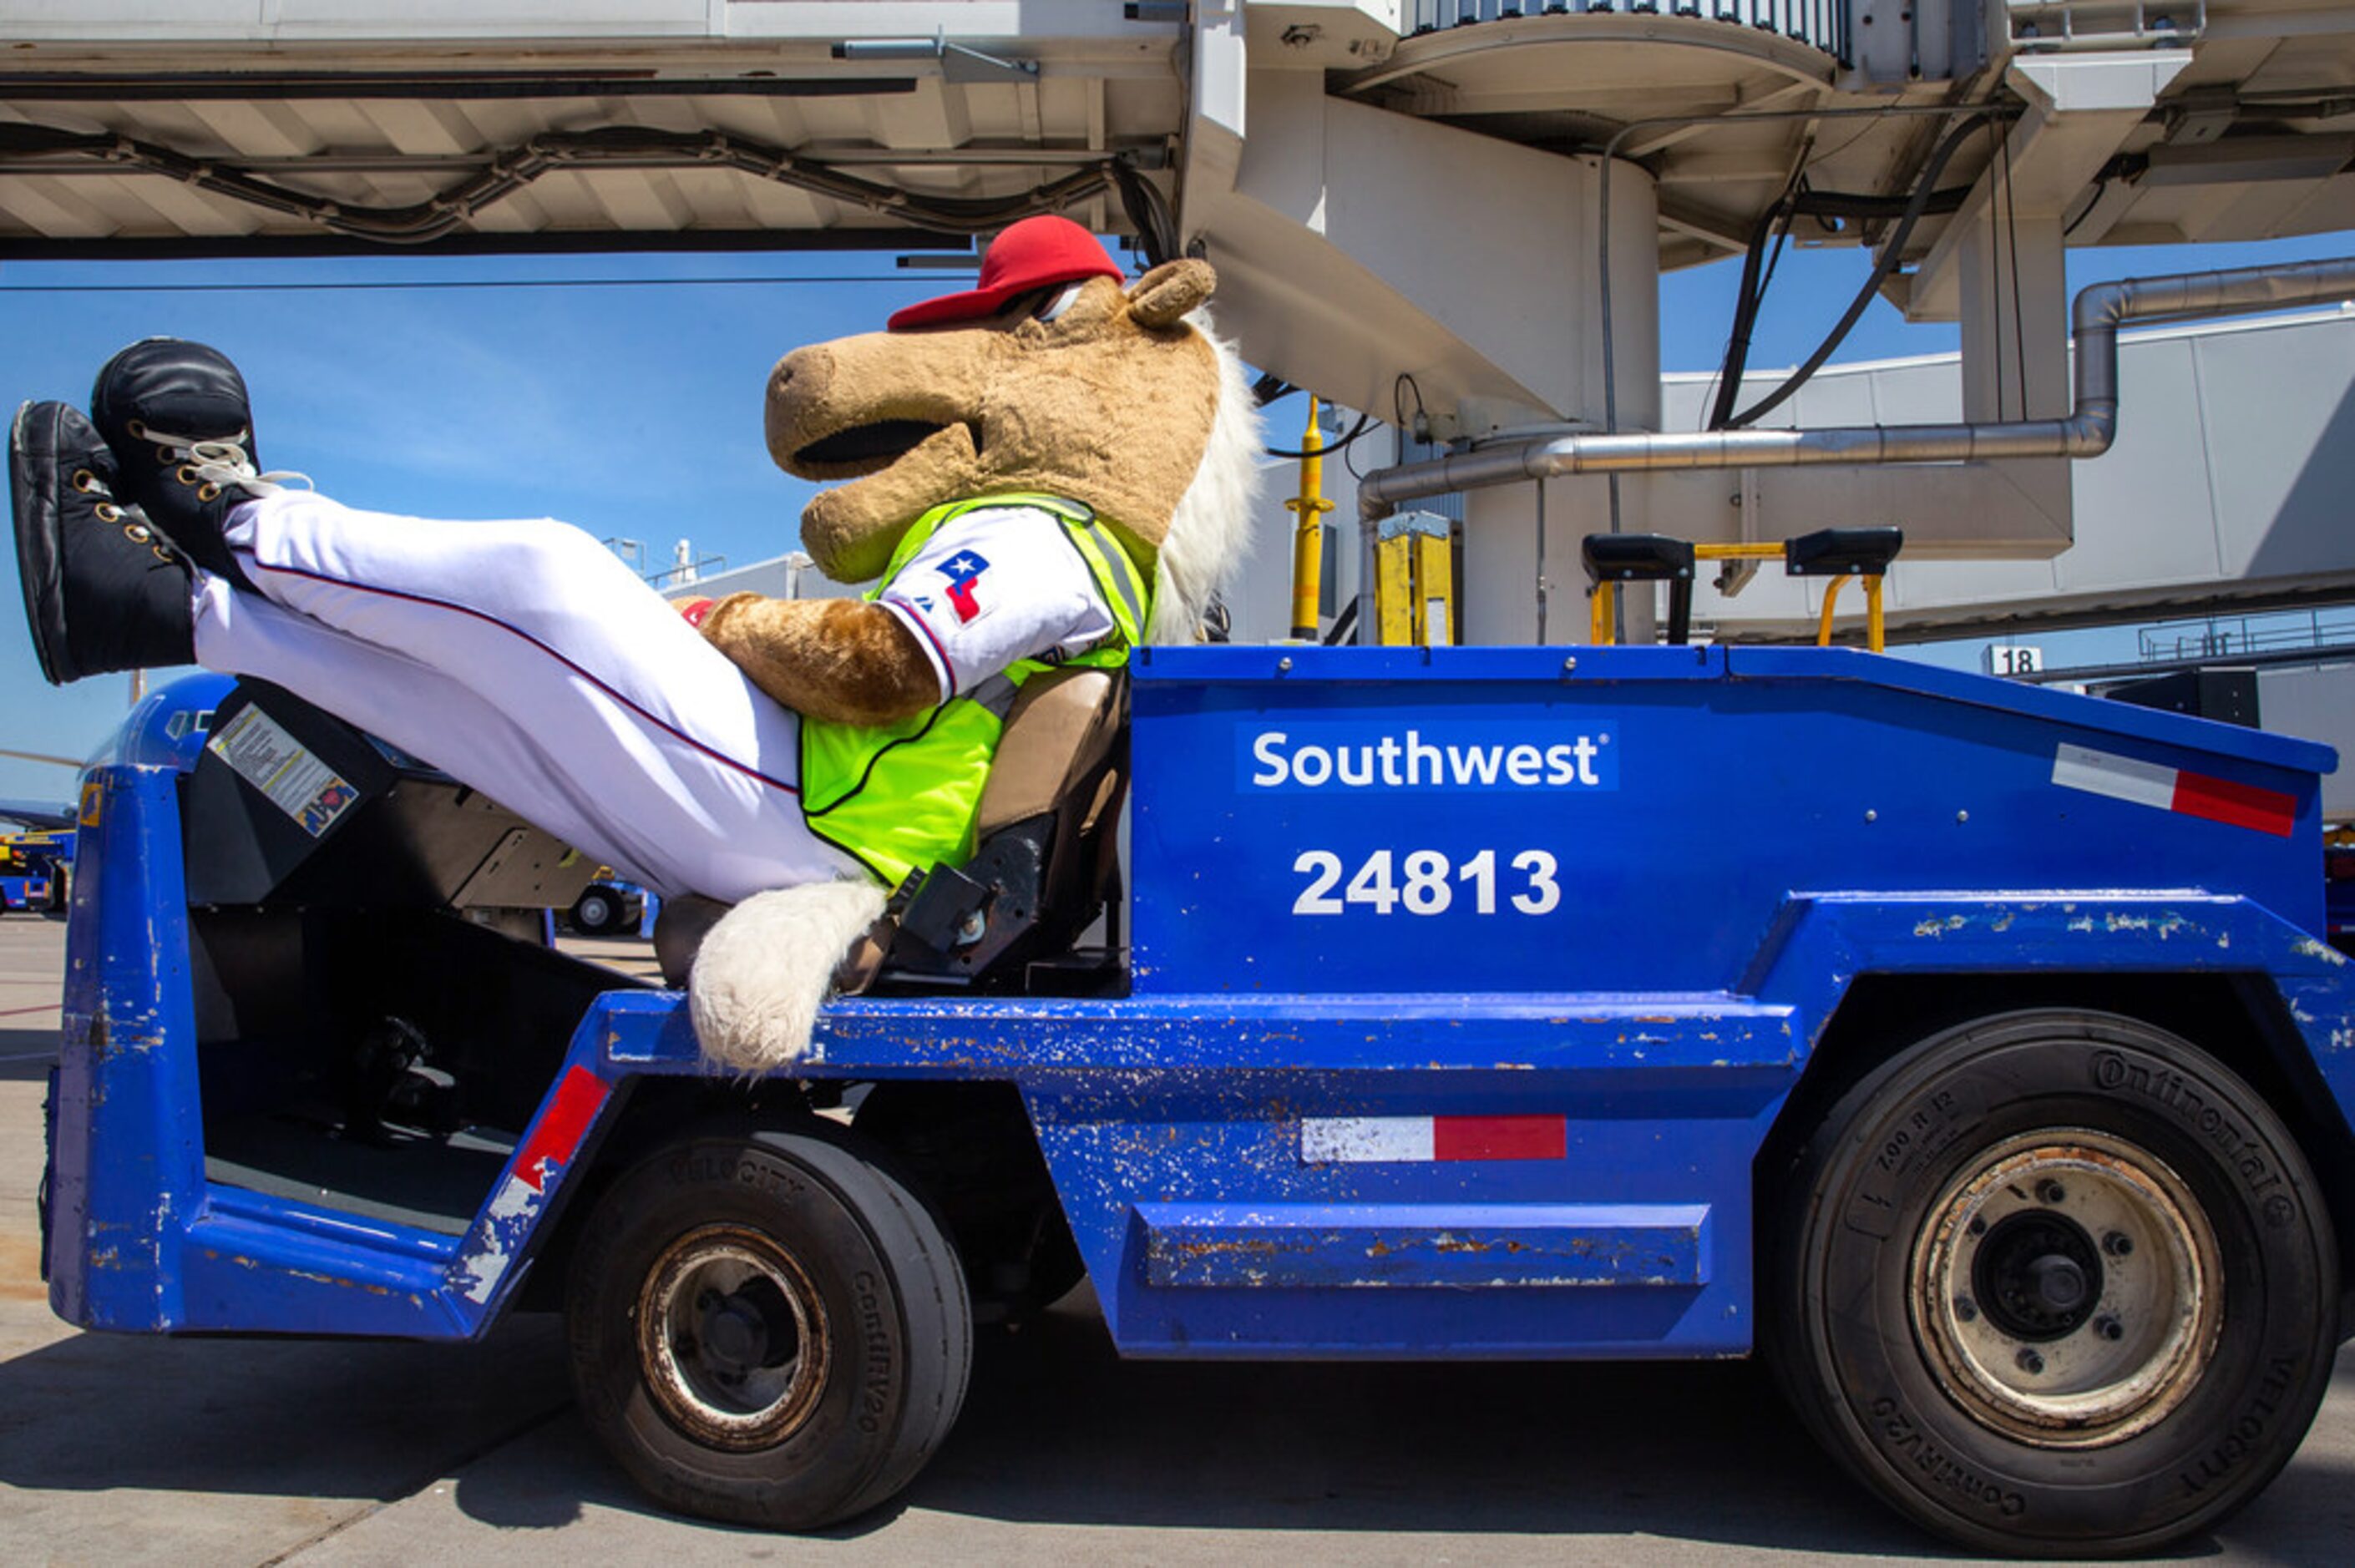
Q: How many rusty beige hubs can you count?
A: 2